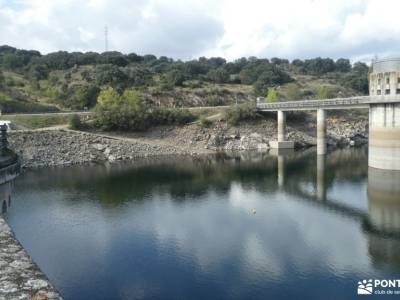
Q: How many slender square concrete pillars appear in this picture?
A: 2